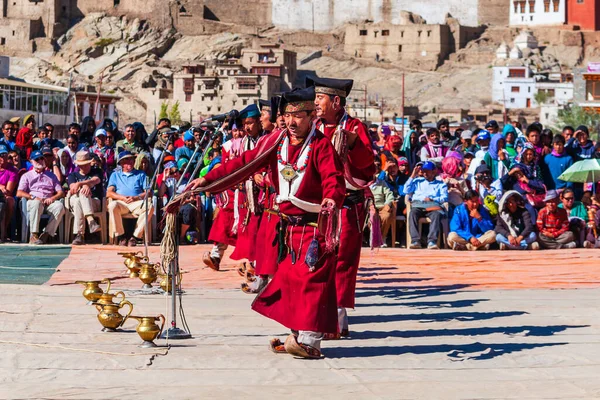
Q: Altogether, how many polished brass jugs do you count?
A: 8